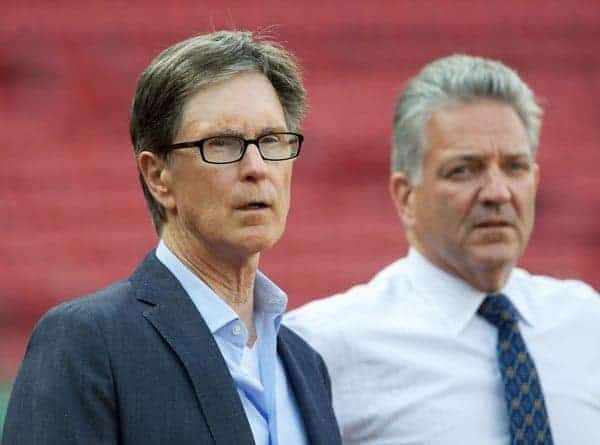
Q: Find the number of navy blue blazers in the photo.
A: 1